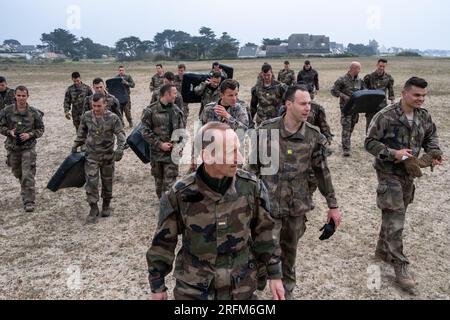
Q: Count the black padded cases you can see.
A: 6